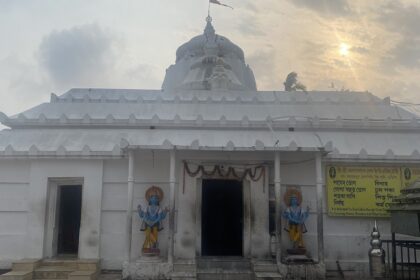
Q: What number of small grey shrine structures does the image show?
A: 1